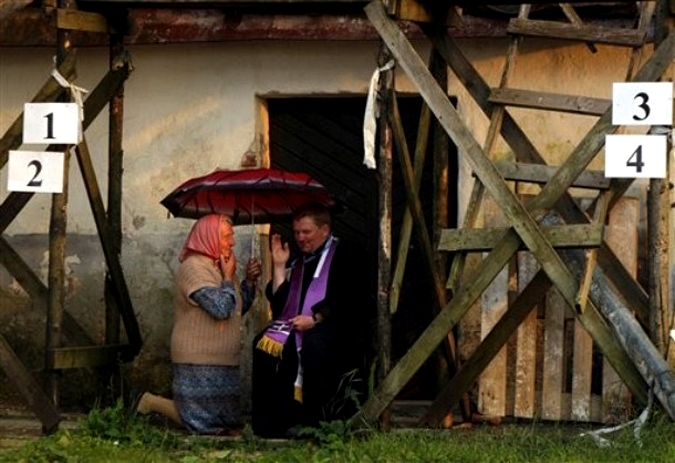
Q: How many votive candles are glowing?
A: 0